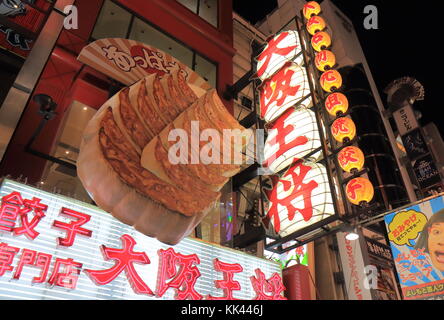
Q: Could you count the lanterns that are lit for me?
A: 13